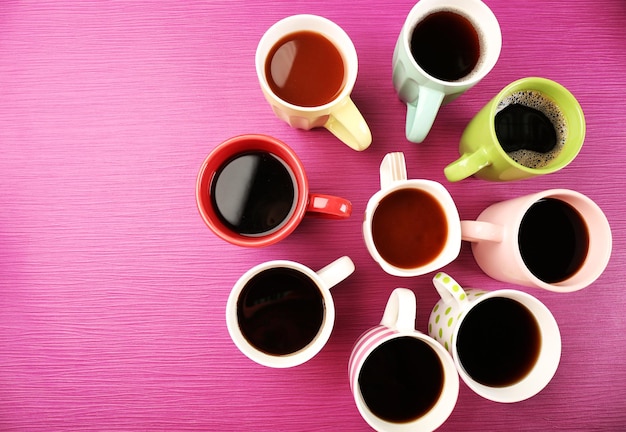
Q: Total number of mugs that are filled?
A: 9